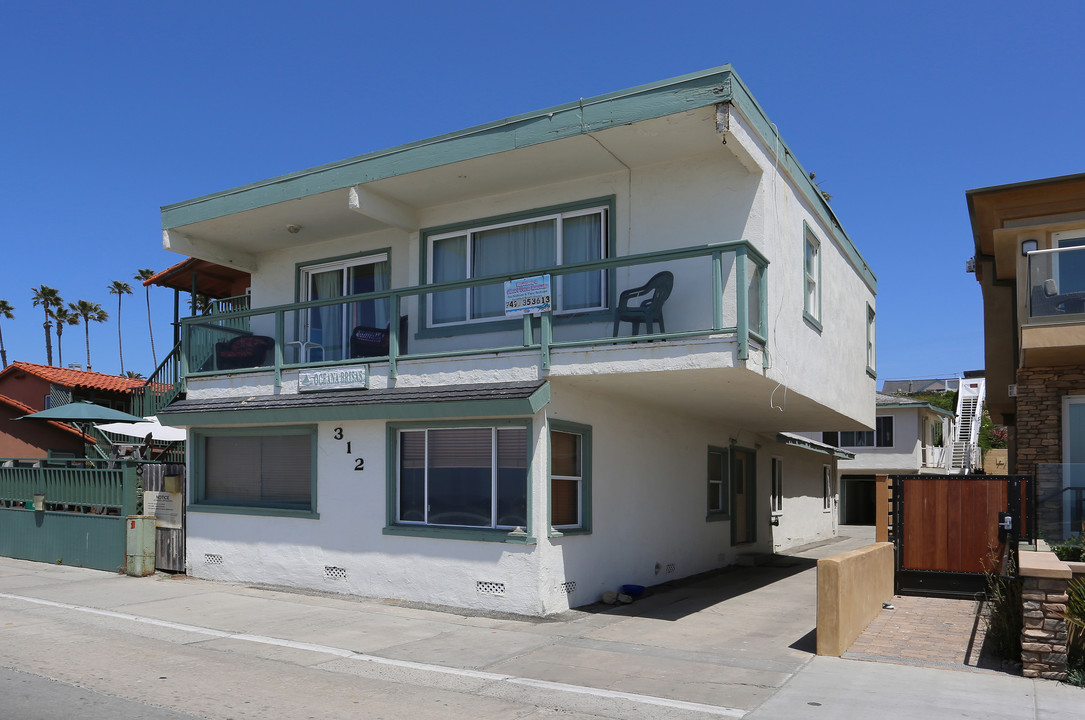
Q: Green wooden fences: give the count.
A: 1